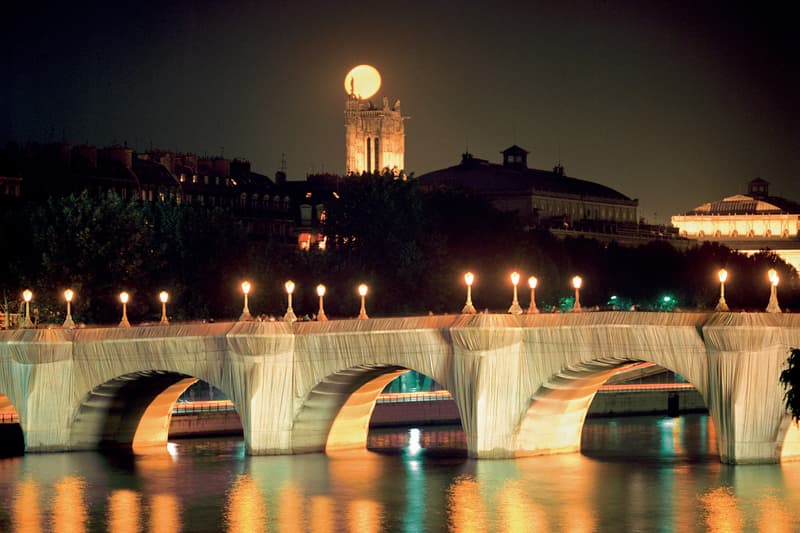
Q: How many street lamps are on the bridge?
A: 14